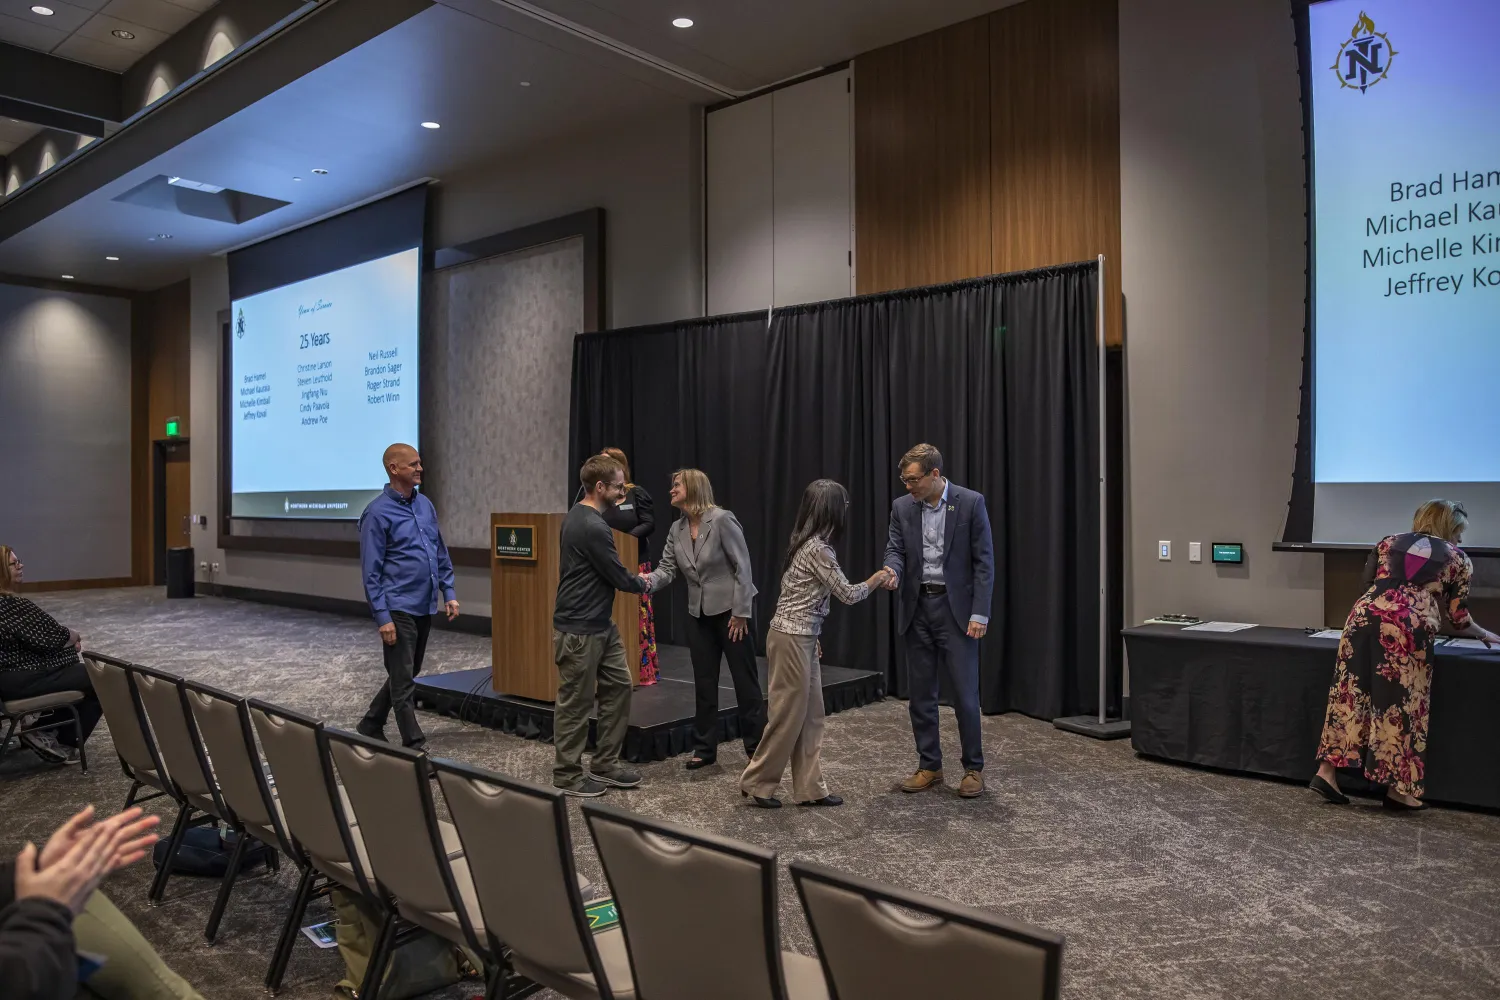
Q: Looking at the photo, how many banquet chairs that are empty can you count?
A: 8